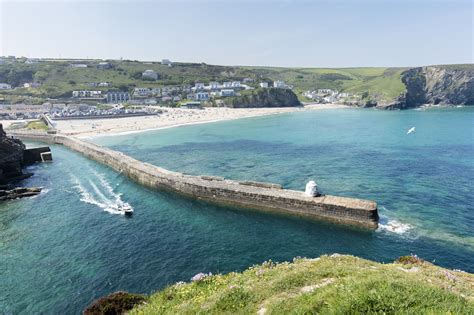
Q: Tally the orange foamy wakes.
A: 0